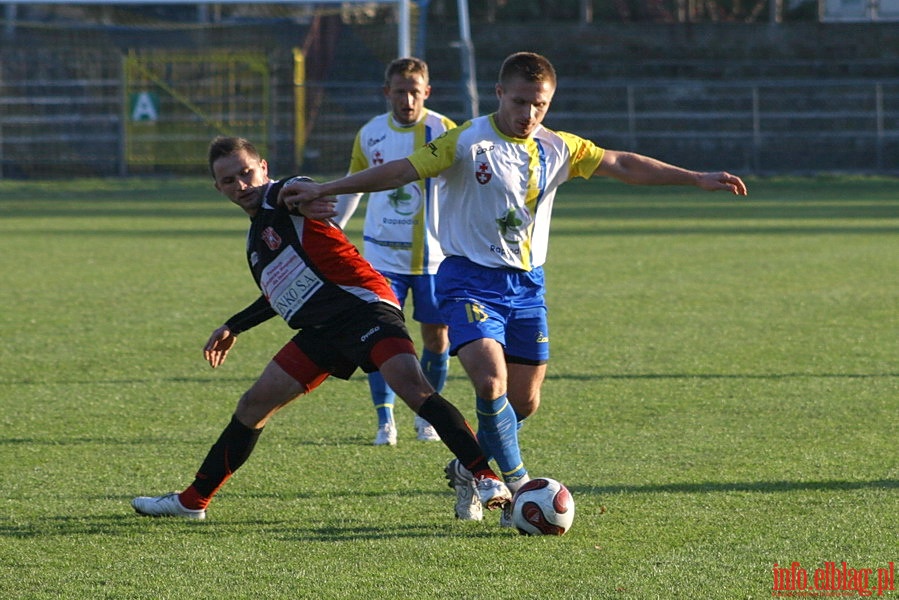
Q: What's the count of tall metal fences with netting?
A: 1